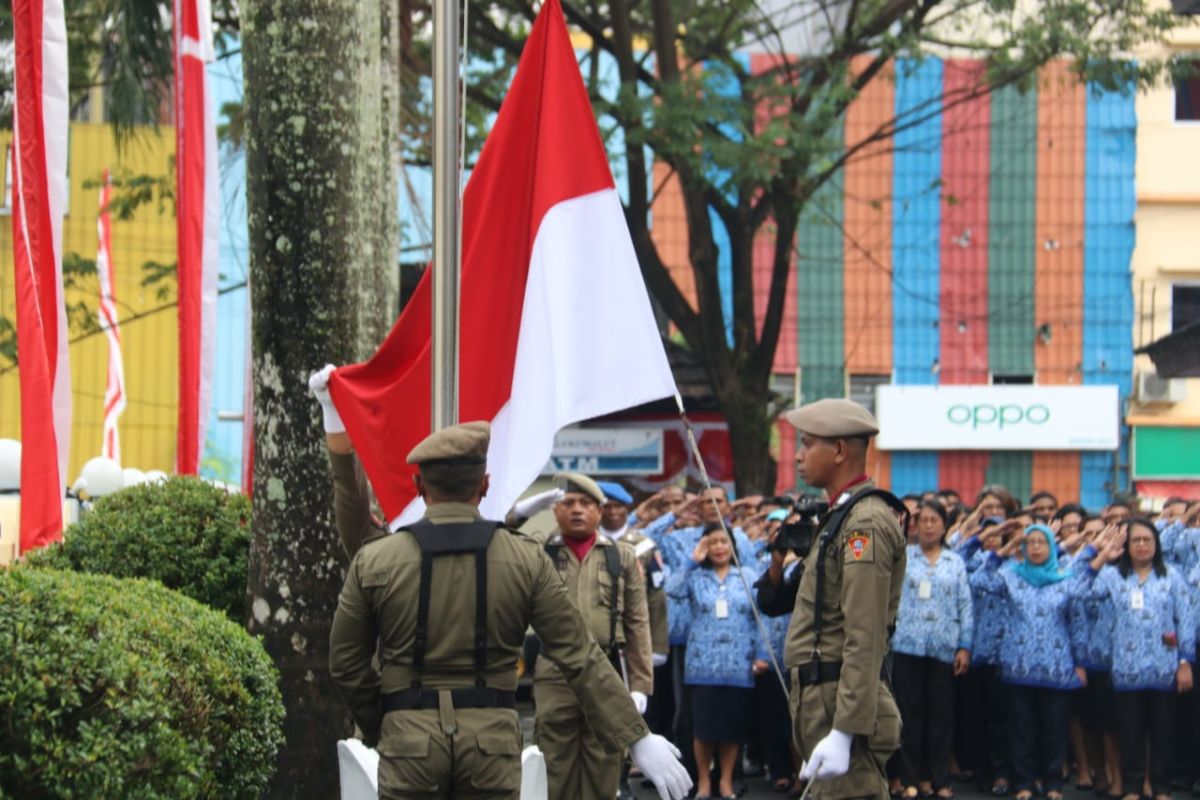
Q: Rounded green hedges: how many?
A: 2